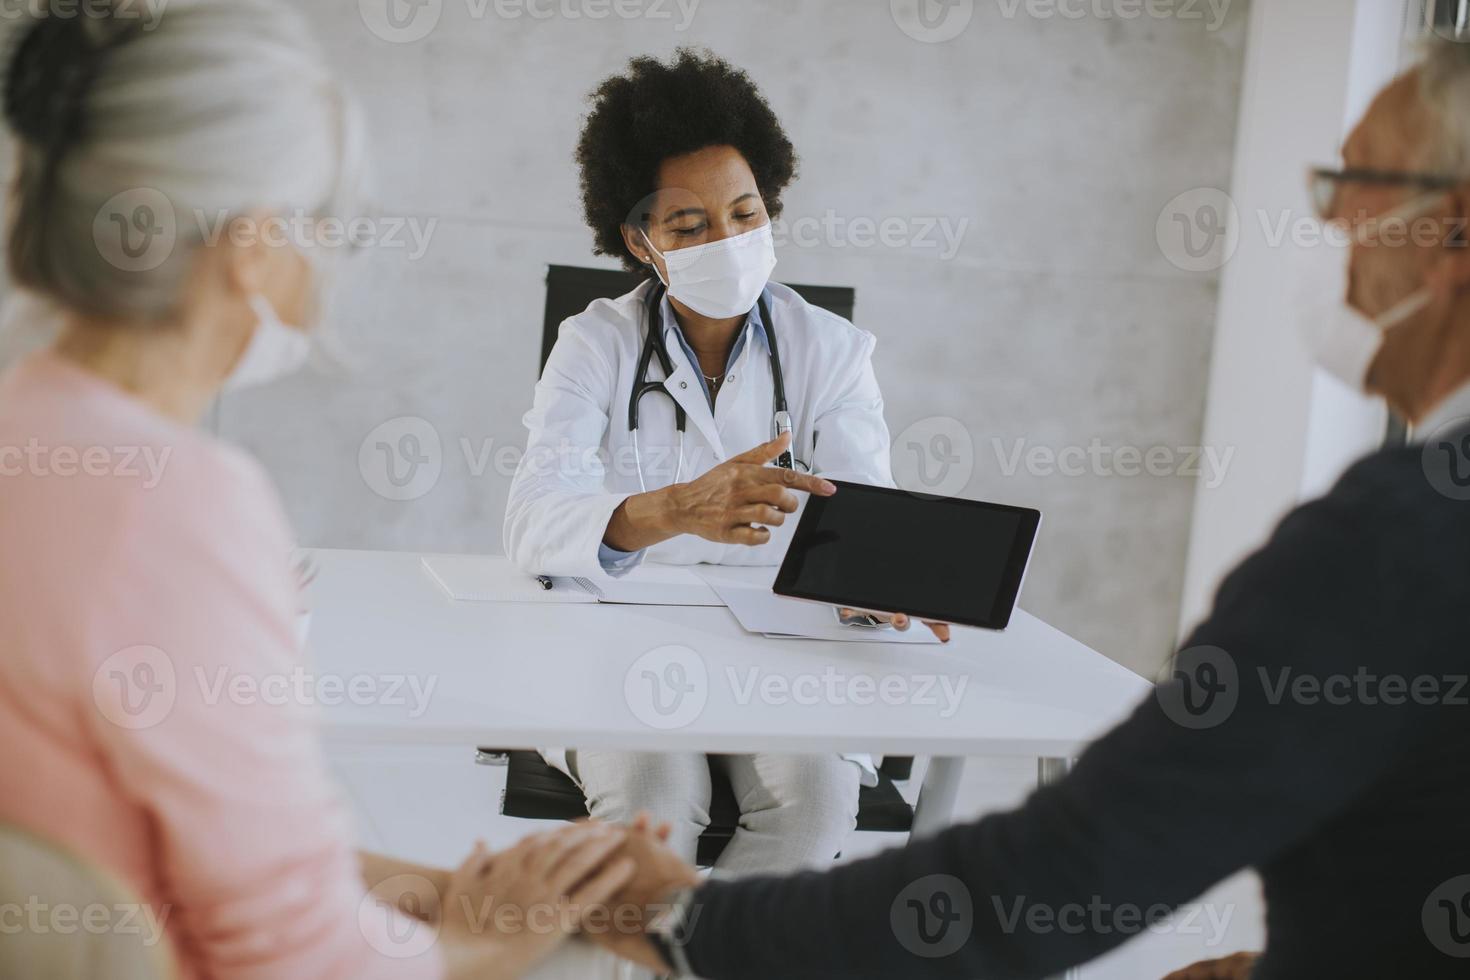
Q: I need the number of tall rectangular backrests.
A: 1